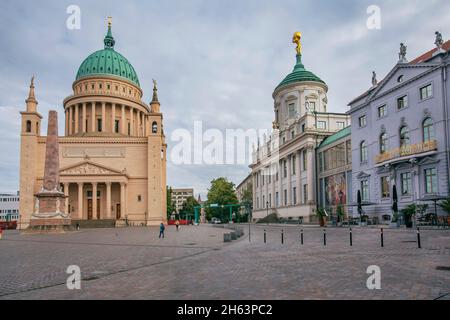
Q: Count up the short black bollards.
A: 7